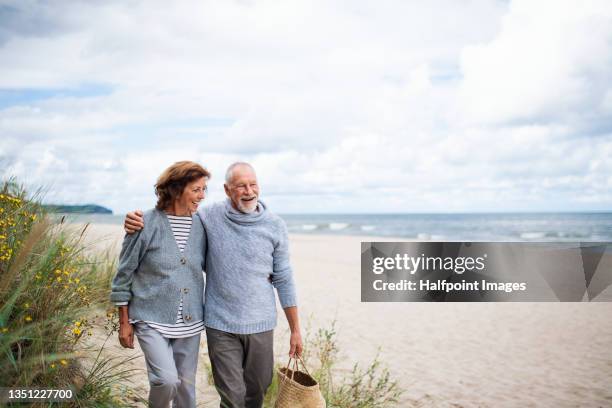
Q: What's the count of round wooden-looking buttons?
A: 3